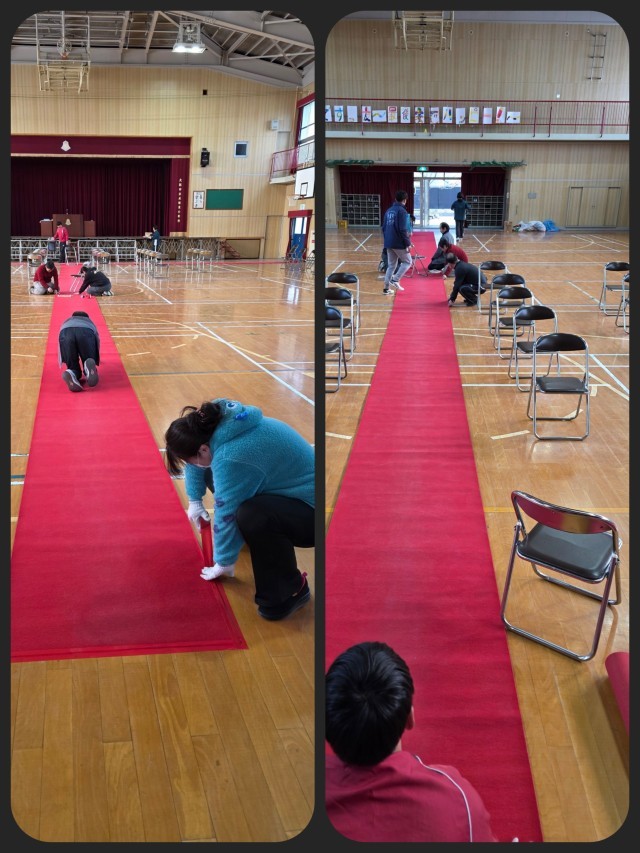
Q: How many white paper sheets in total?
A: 15